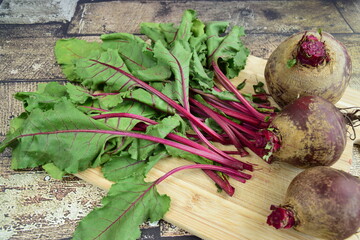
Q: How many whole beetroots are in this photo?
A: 3